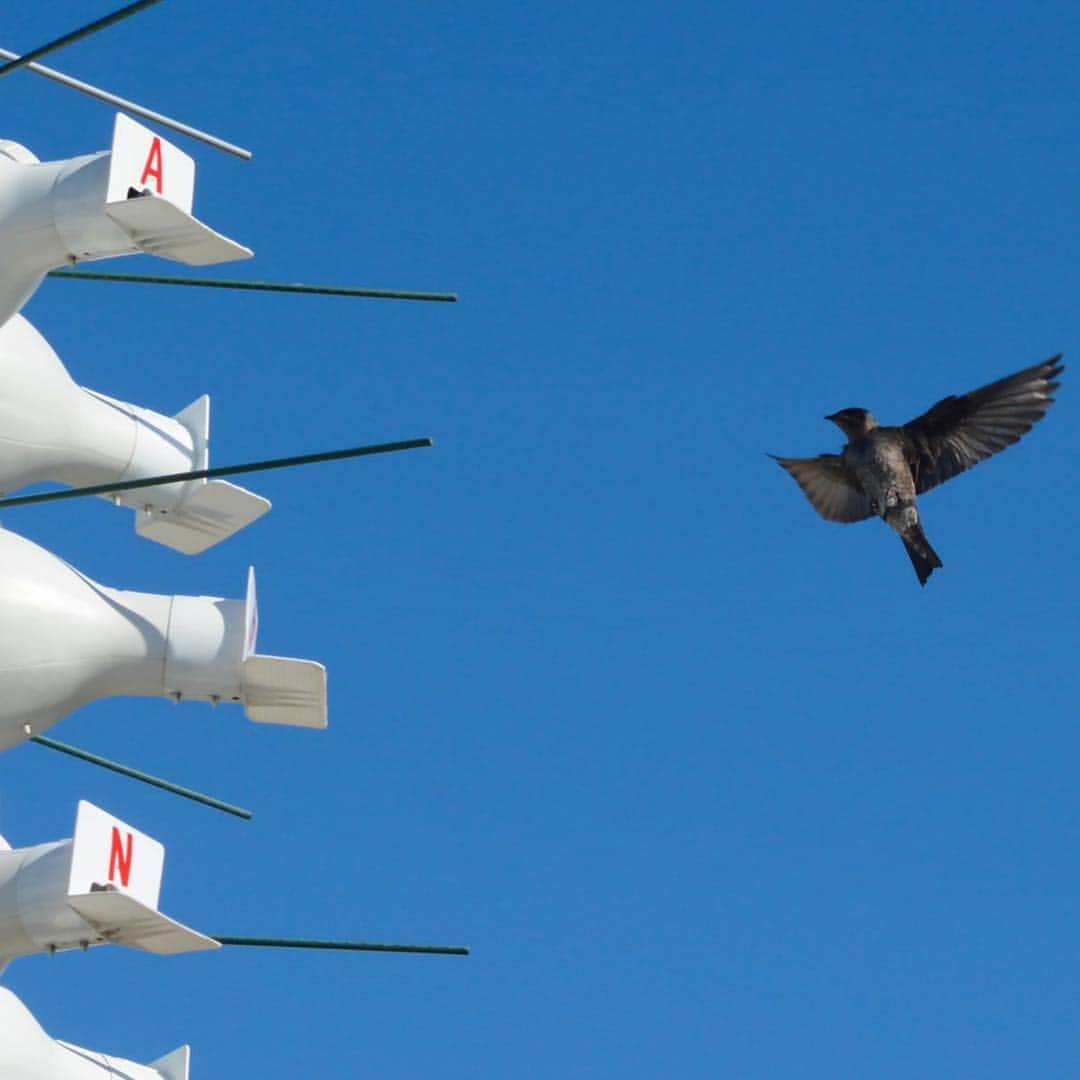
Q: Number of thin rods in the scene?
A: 6